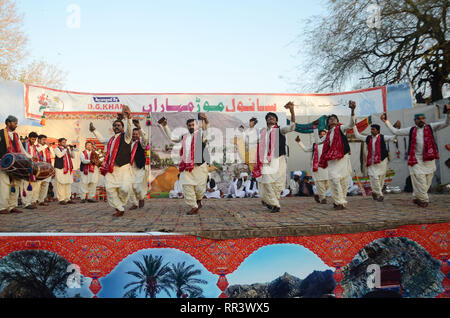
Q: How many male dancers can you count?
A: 8